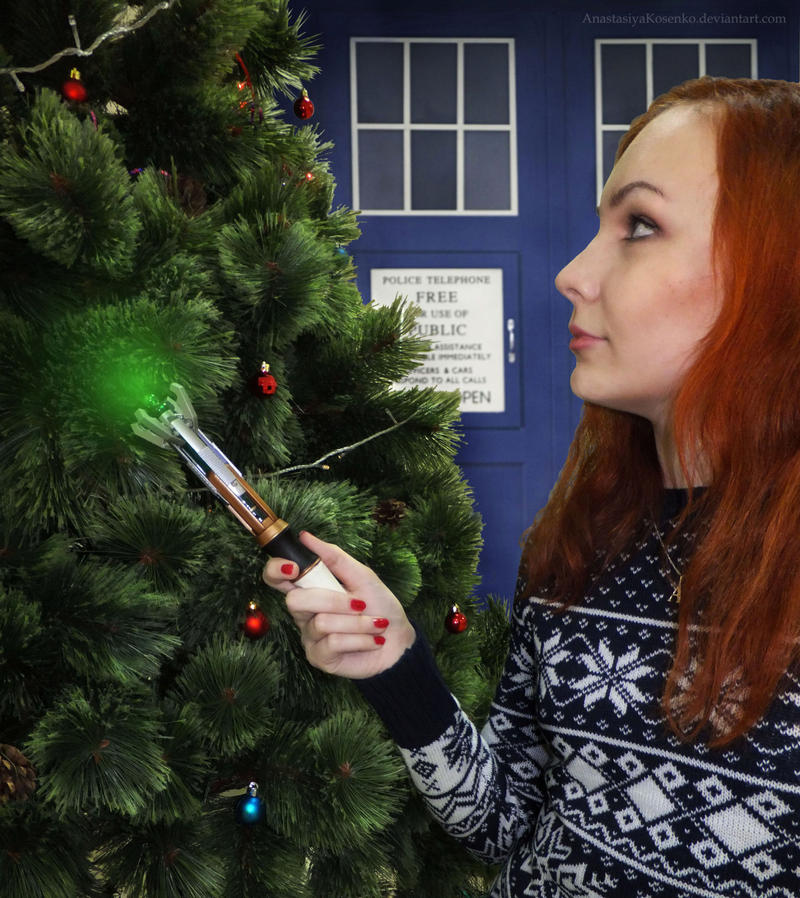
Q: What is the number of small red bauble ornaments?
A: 5